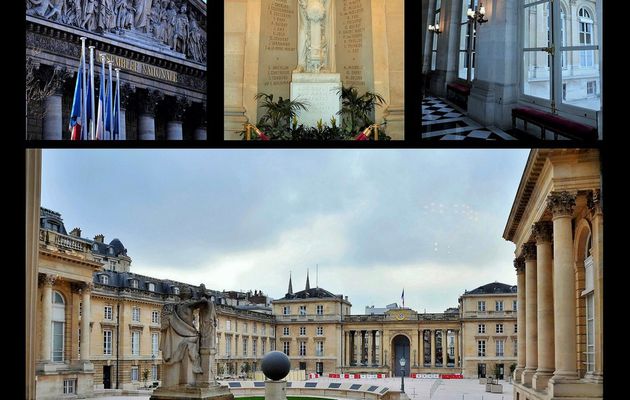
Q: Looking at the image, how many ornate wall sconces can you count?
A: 2